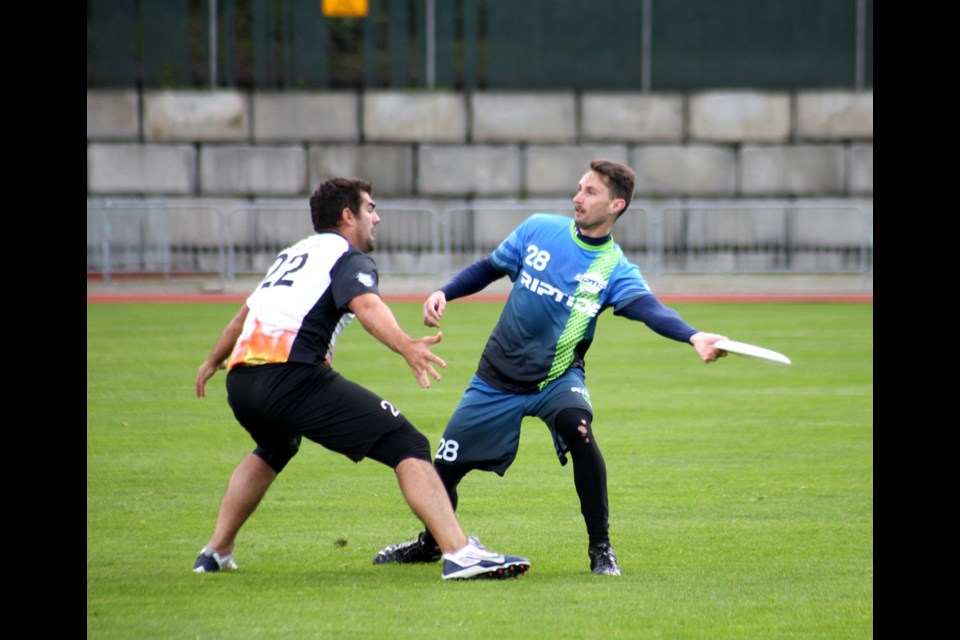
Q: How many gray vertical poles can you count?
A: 4